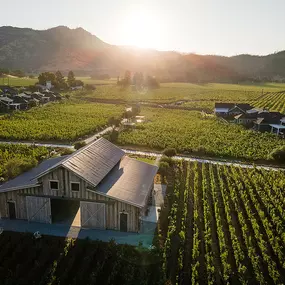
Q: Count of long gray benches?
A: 0